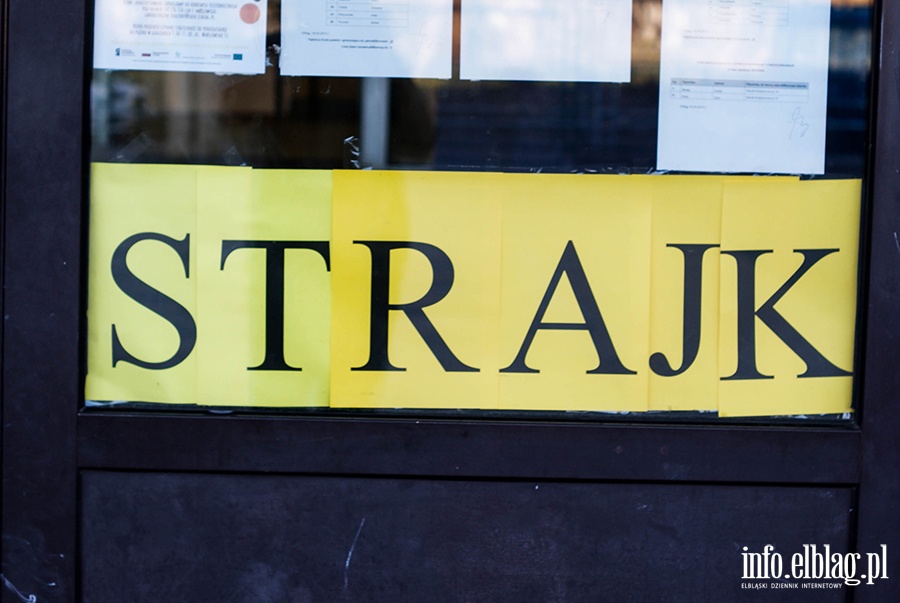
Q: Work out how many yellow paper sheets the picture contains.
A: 6